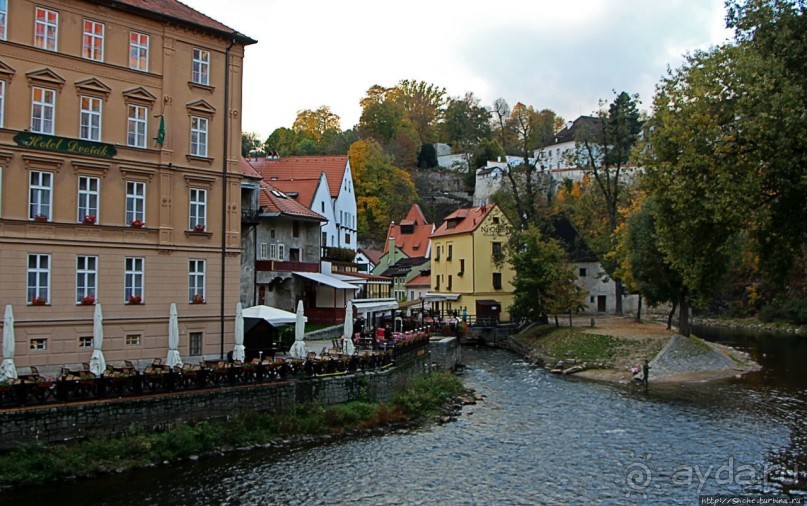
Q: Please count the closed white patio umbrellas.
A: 6